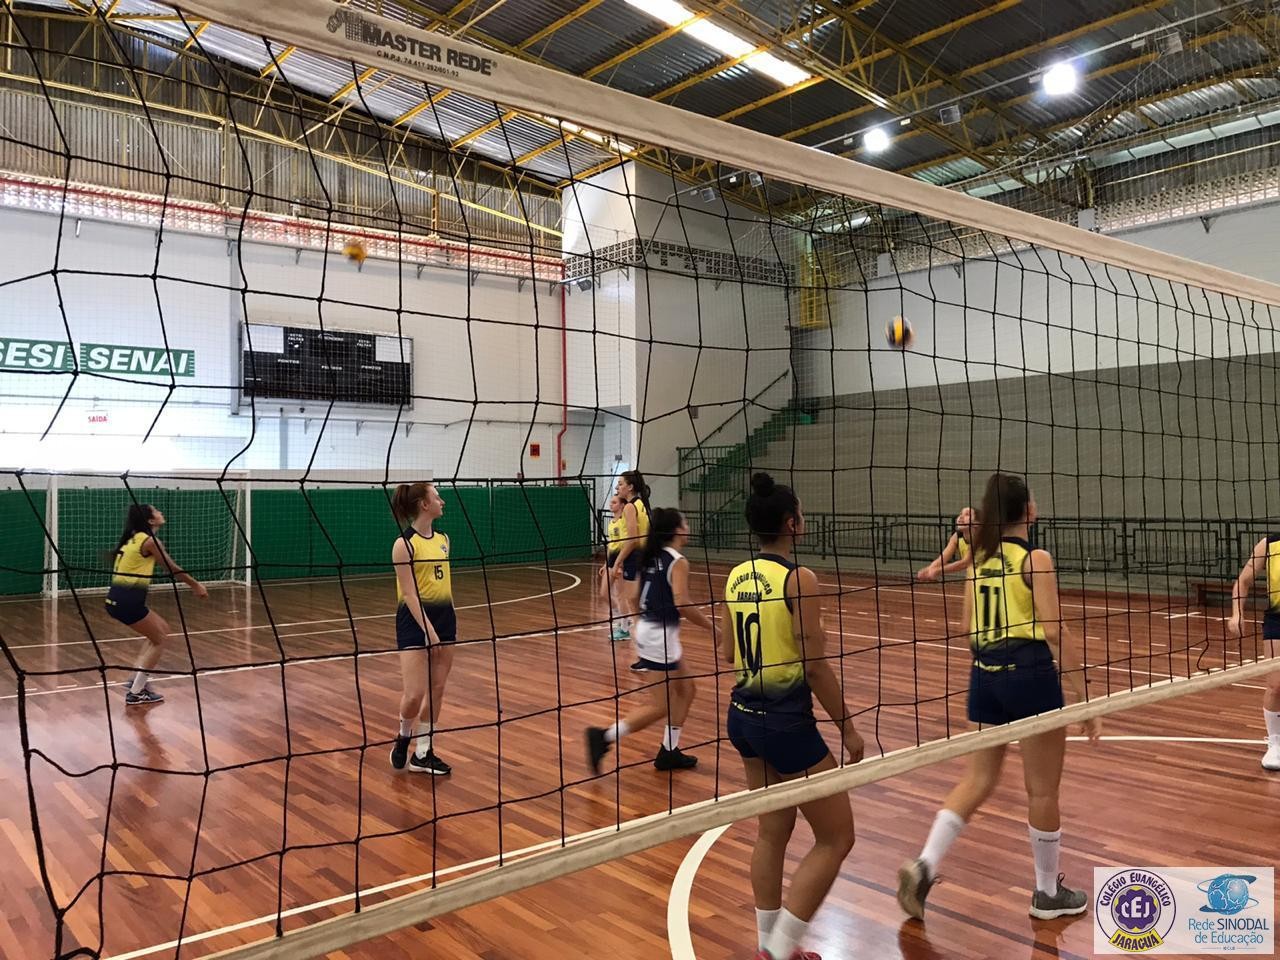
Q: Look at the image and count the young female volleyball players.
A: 9